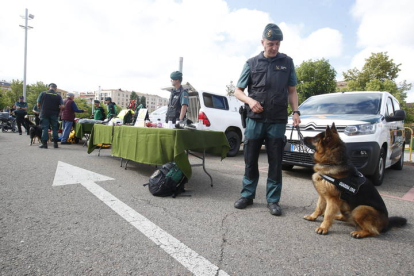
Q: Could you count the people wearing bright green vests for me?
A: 2